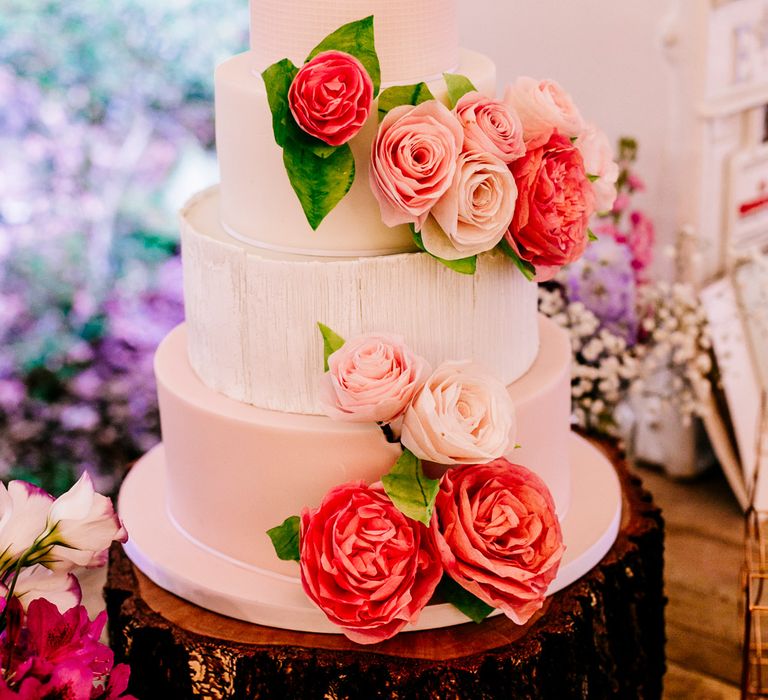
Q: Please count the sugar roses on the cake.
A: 11